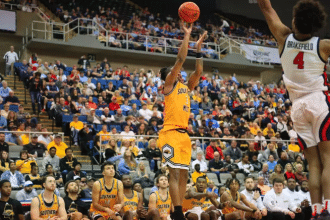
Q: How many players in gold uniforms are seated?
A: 6